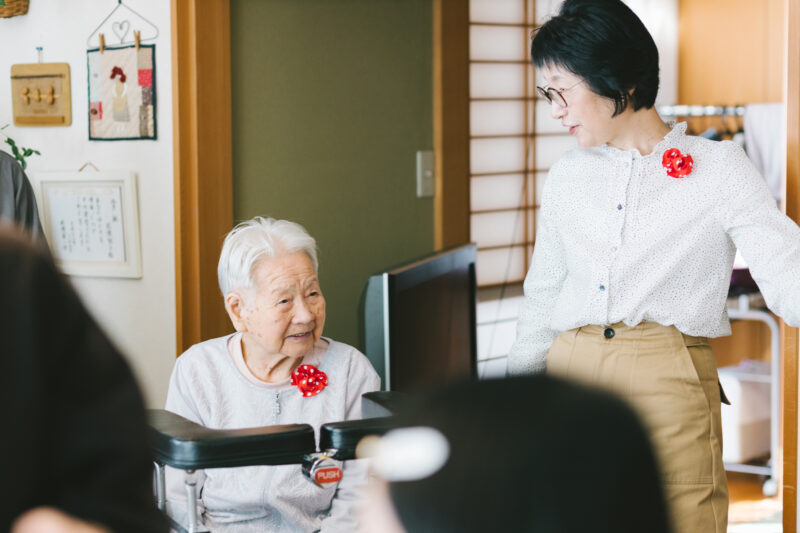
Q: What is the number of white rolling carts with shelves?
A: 1